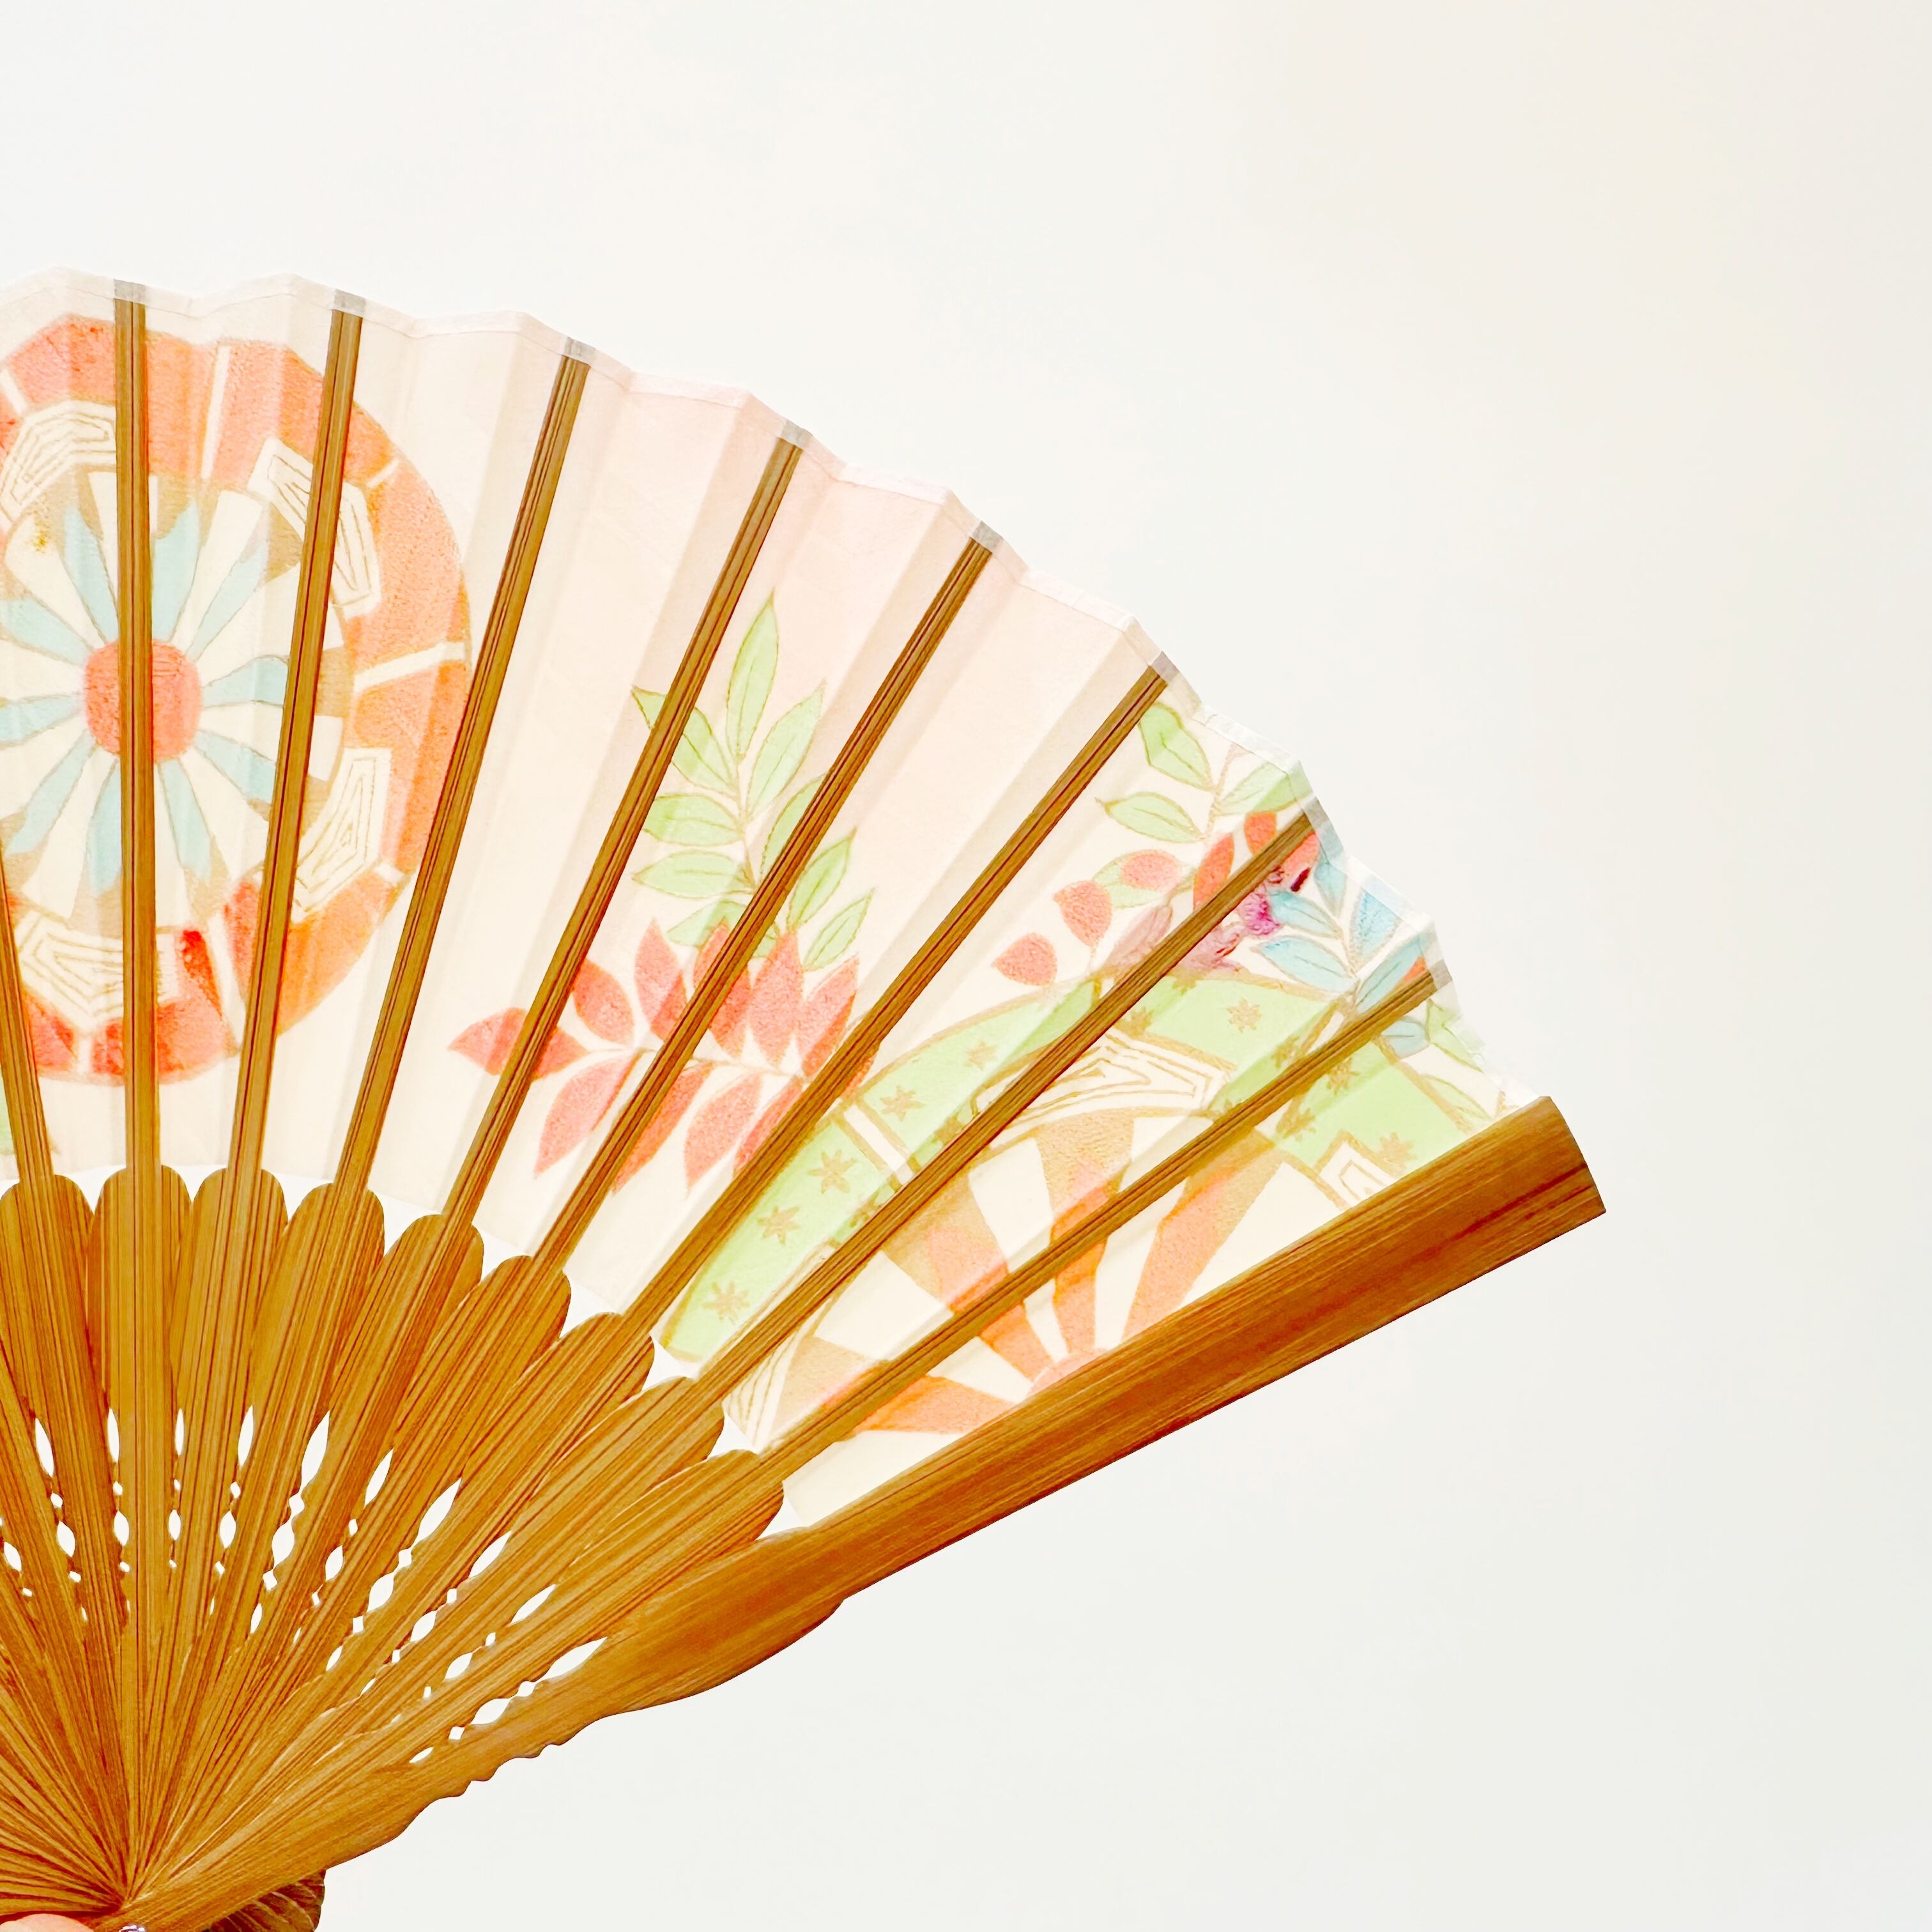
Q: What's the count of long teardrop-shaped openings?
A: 10